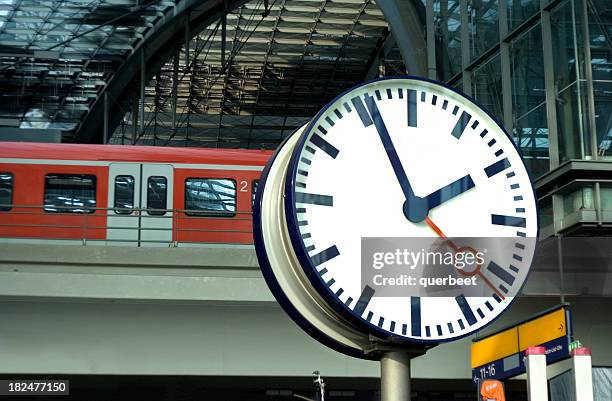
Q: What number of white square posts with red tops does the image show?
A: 2